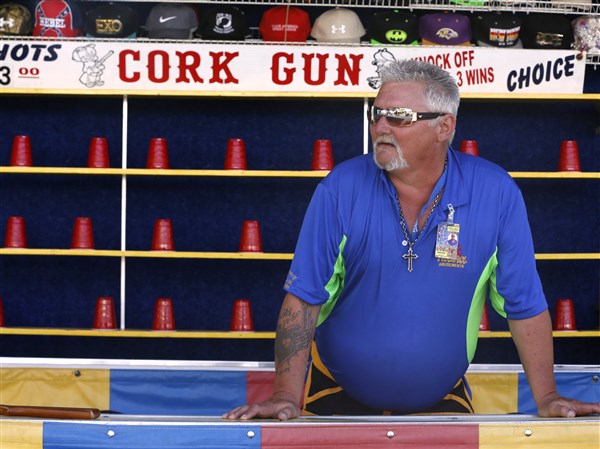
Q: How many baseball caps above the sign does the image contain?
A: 12